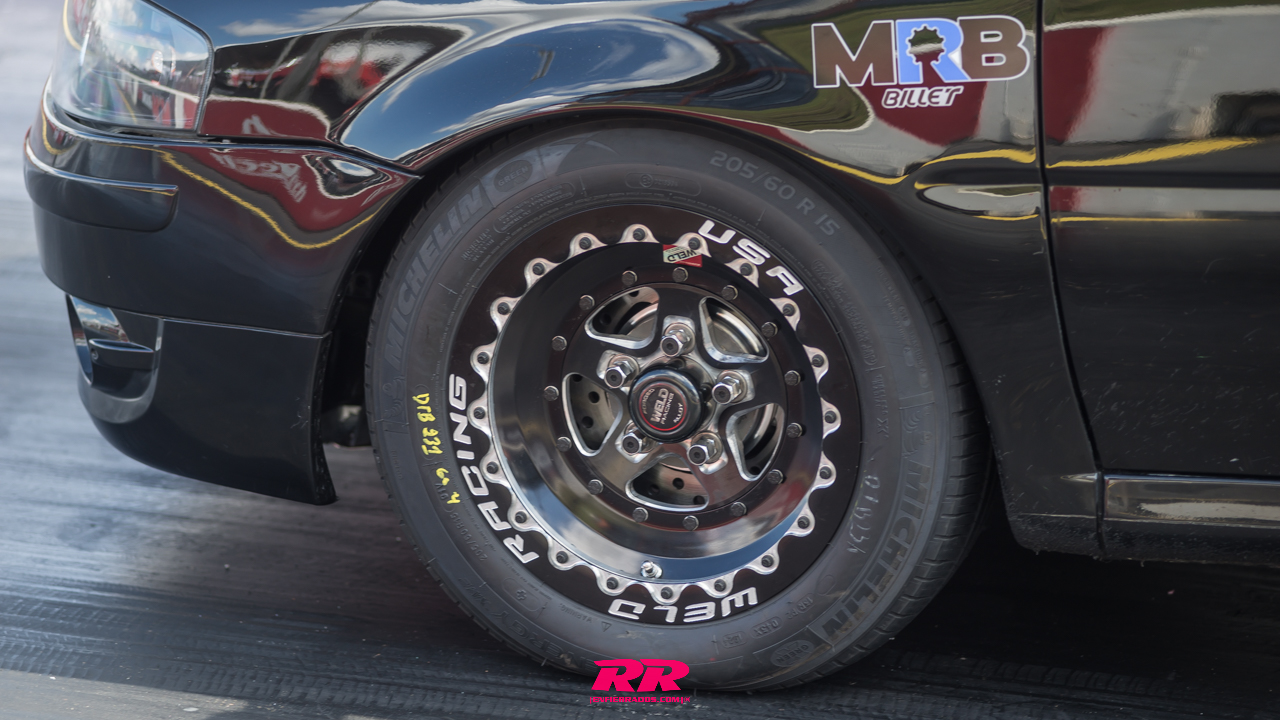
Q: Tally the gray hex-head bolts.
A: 15